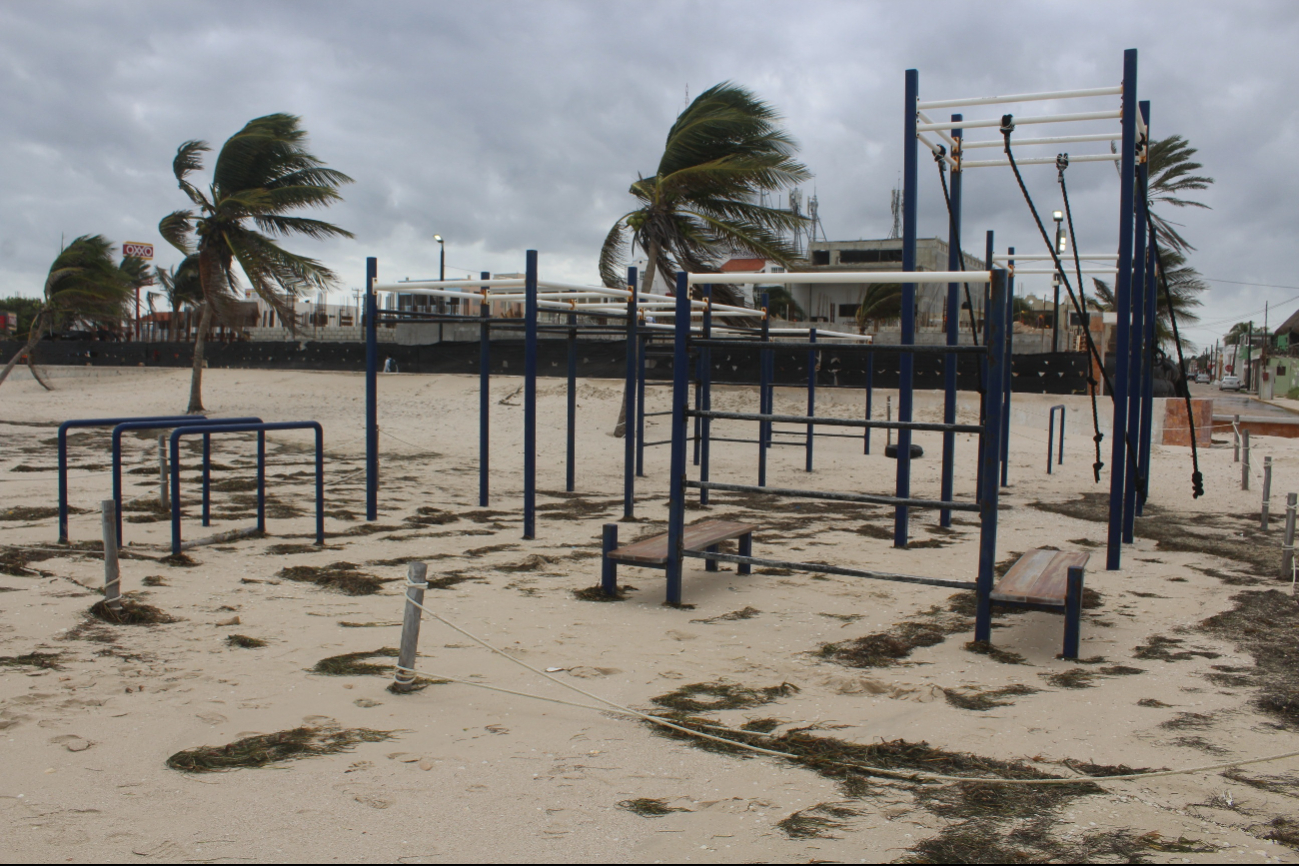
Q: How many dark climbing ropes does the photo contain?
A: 4